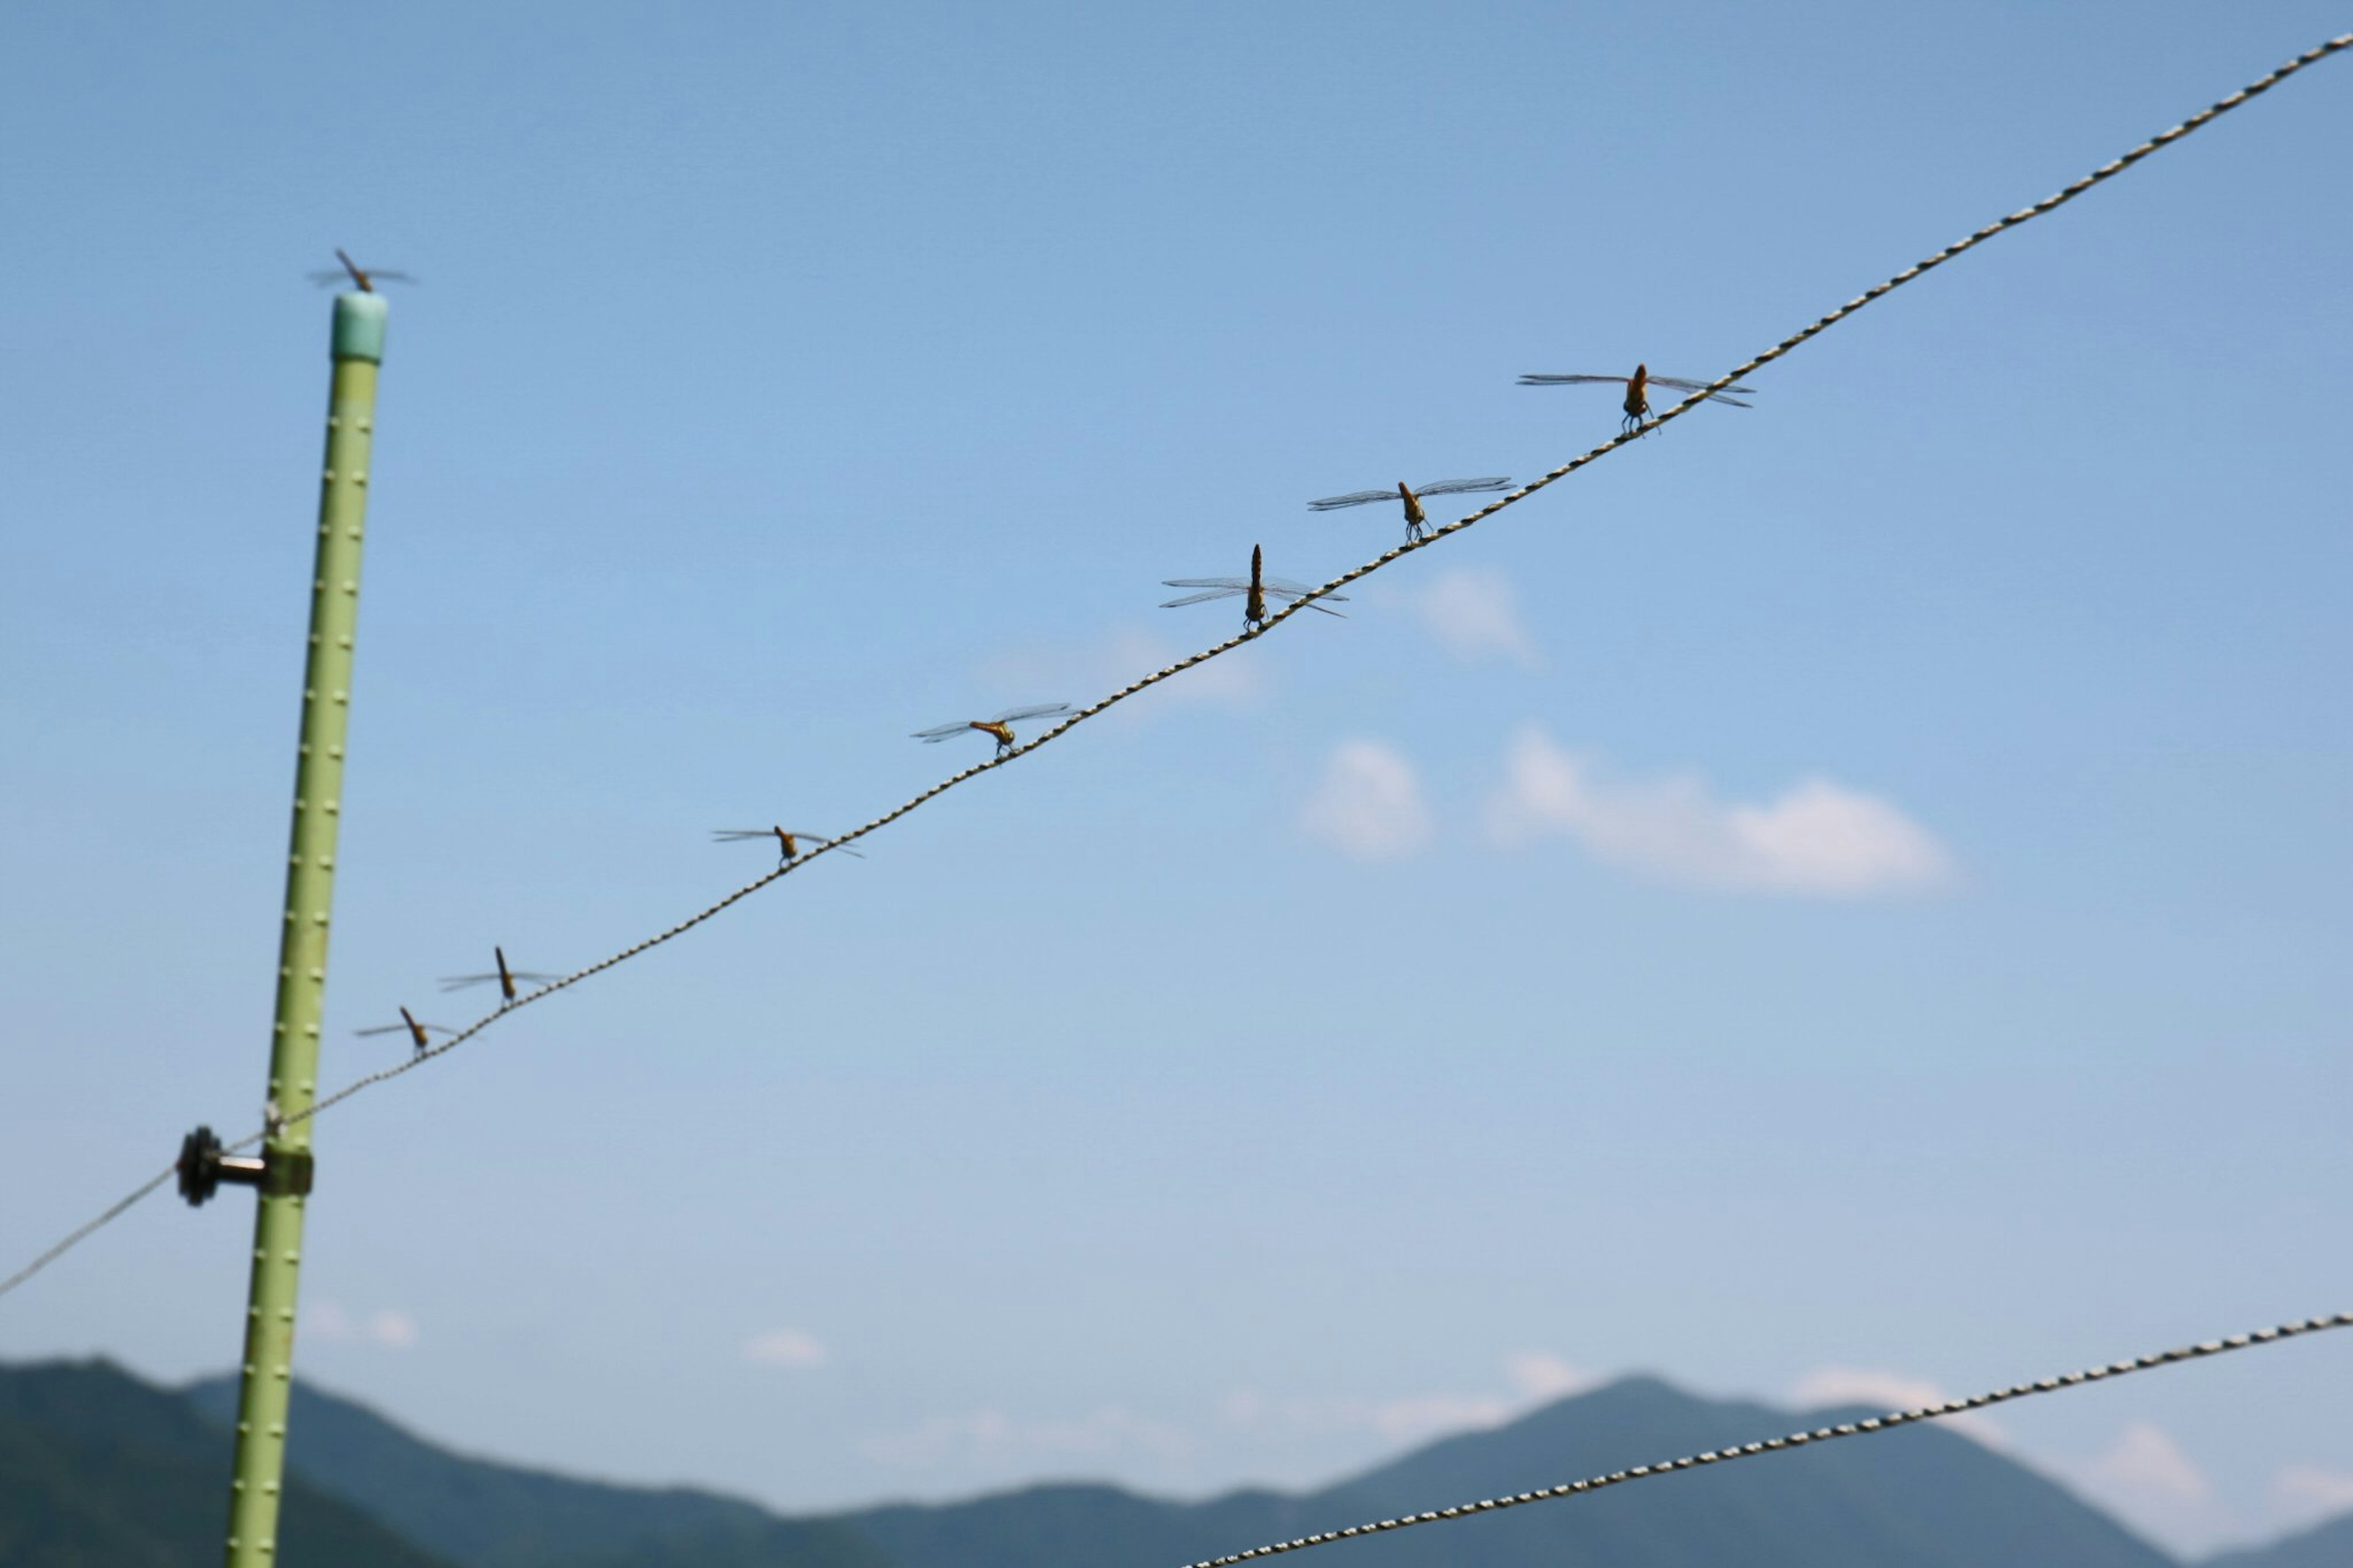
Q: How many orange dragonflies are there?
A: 8